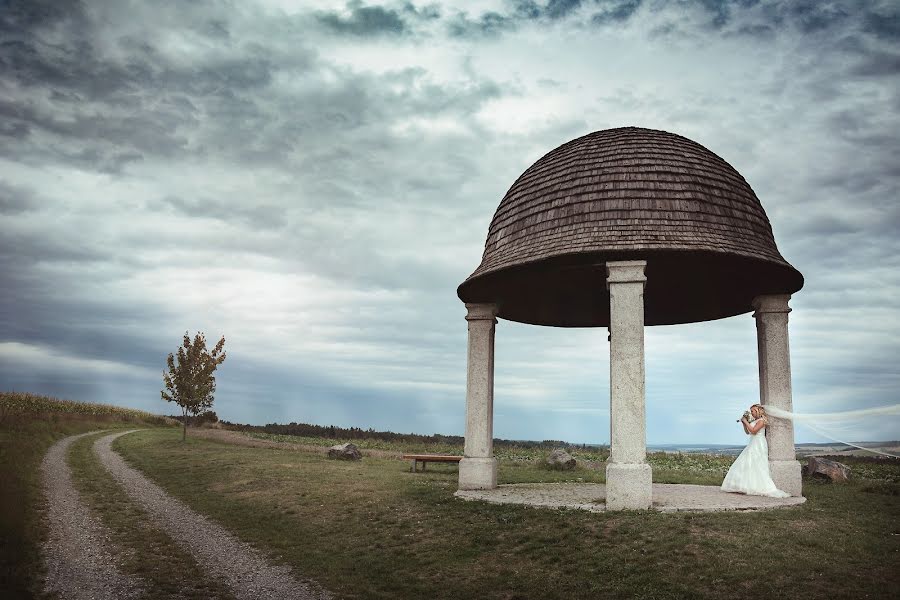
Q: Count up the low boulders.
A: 3